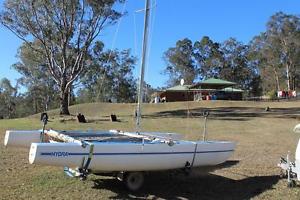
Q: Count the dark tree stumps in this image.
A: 2